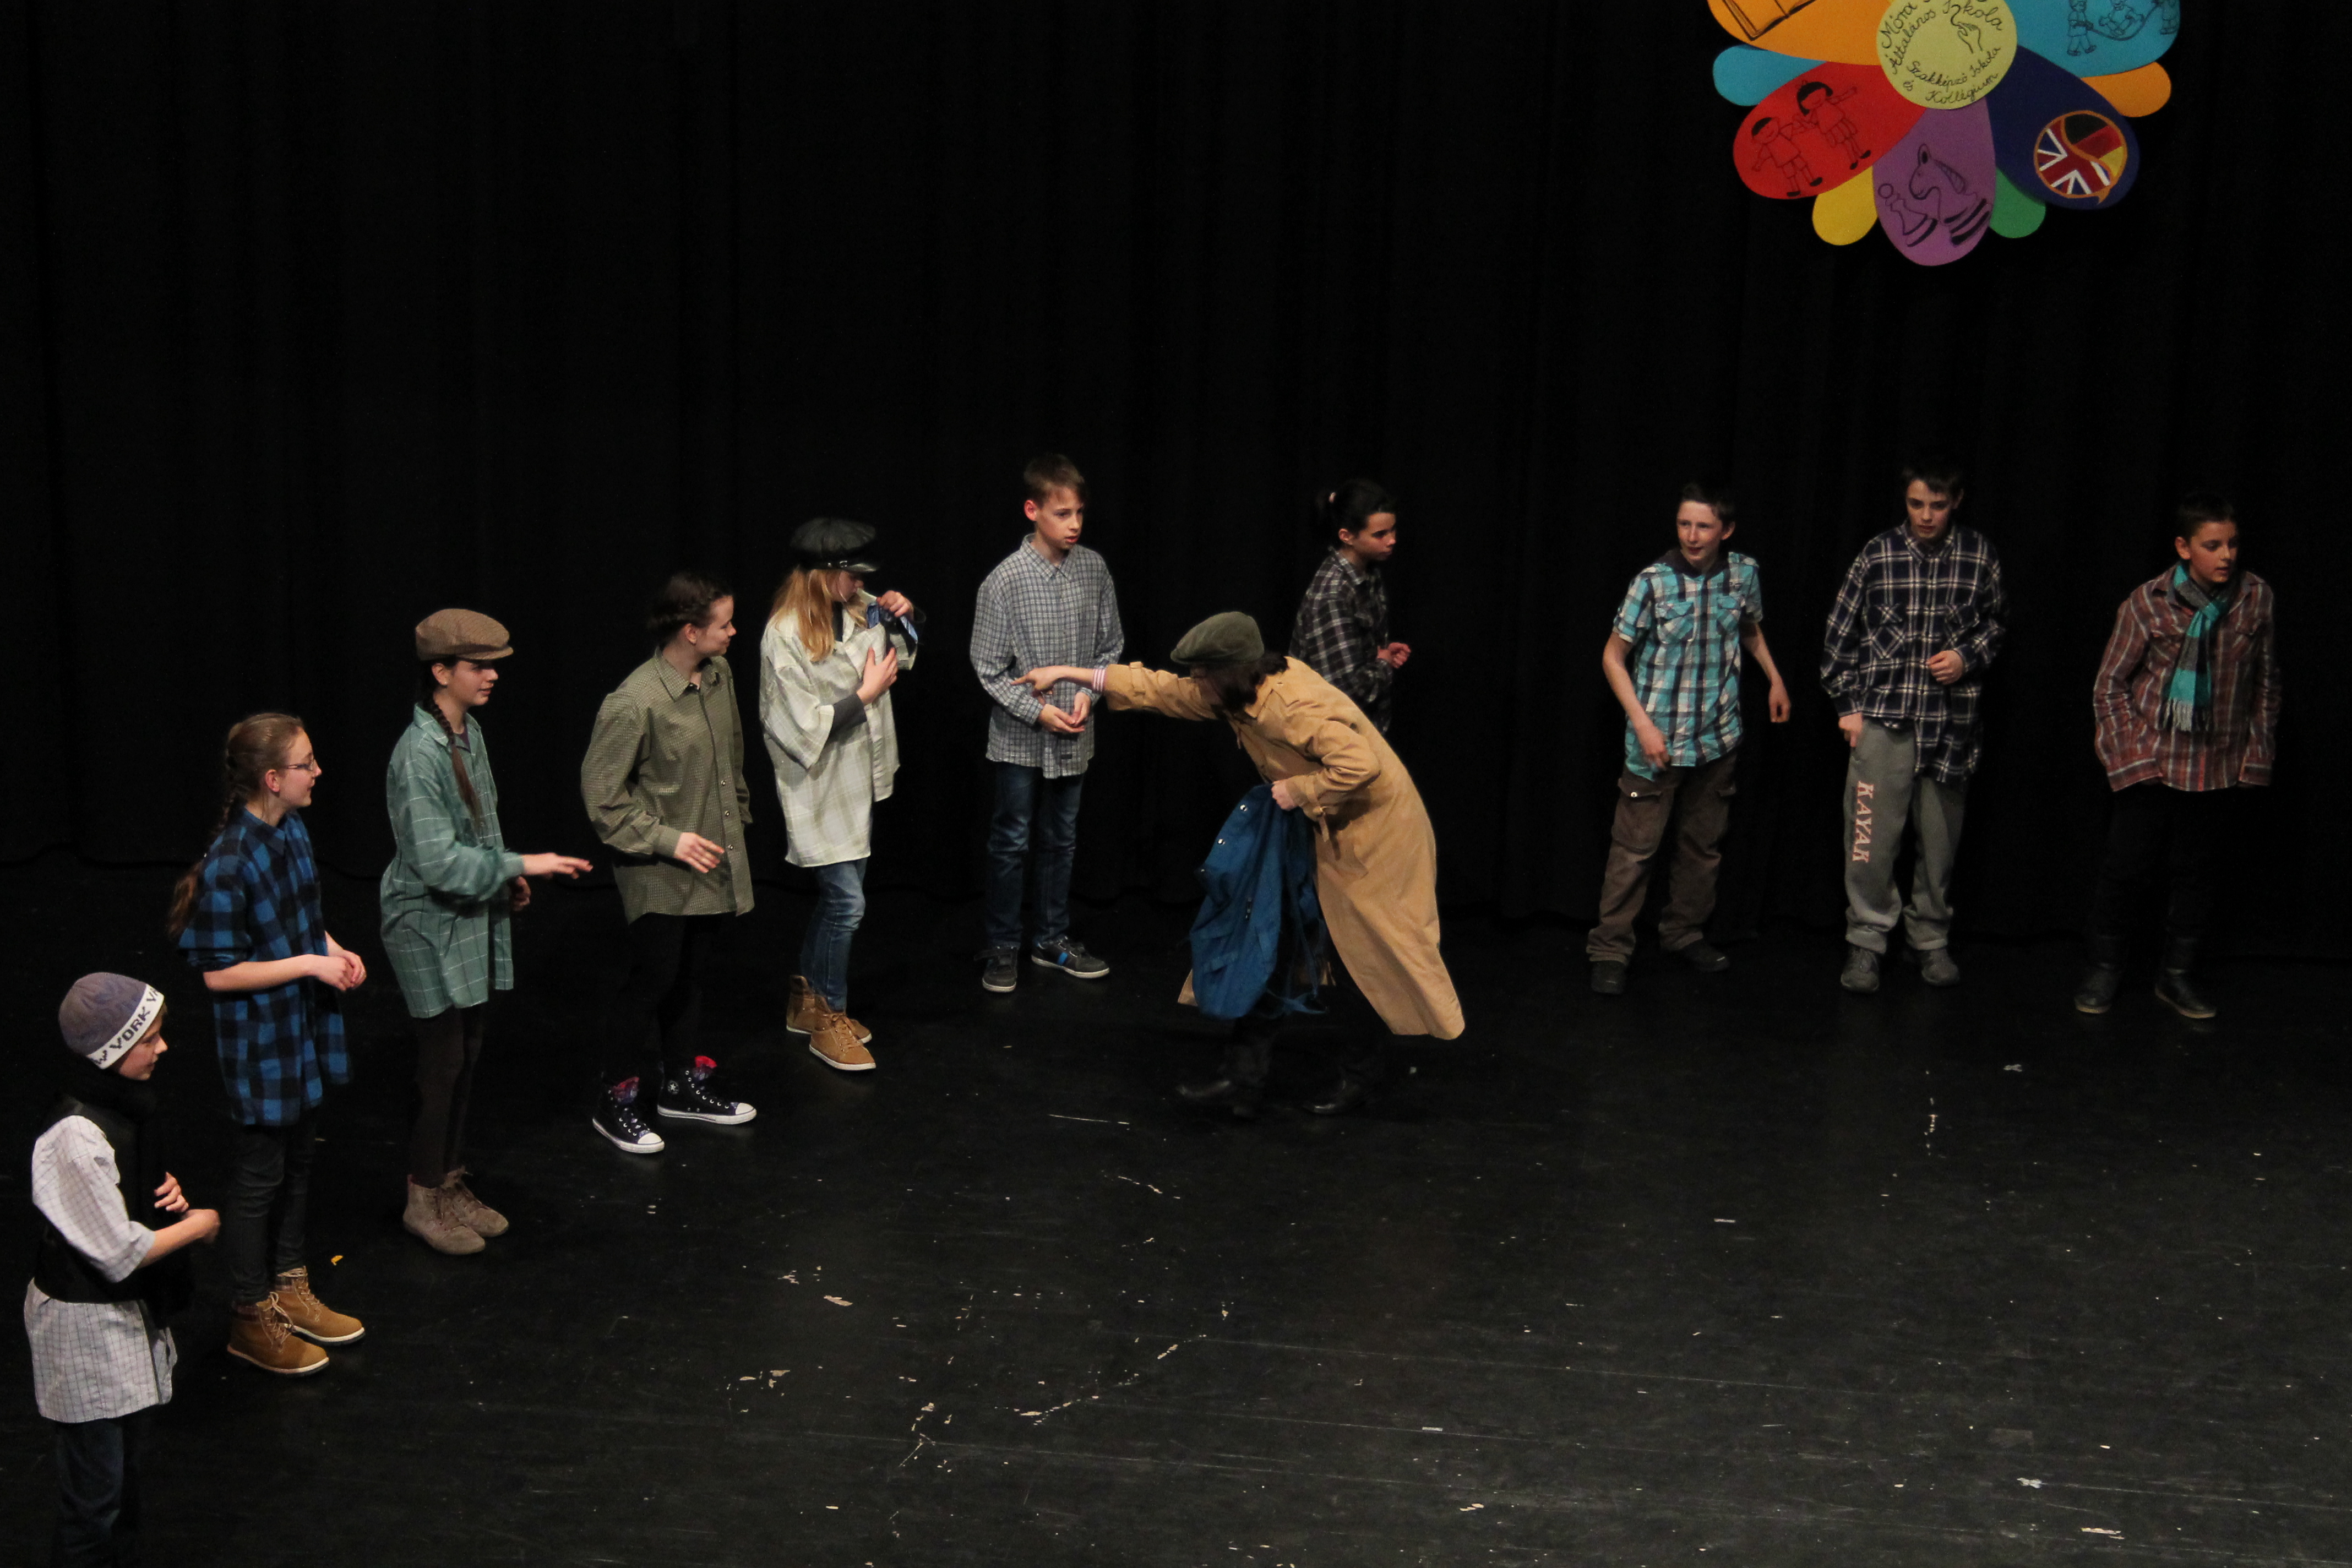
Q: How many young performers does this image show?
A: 11